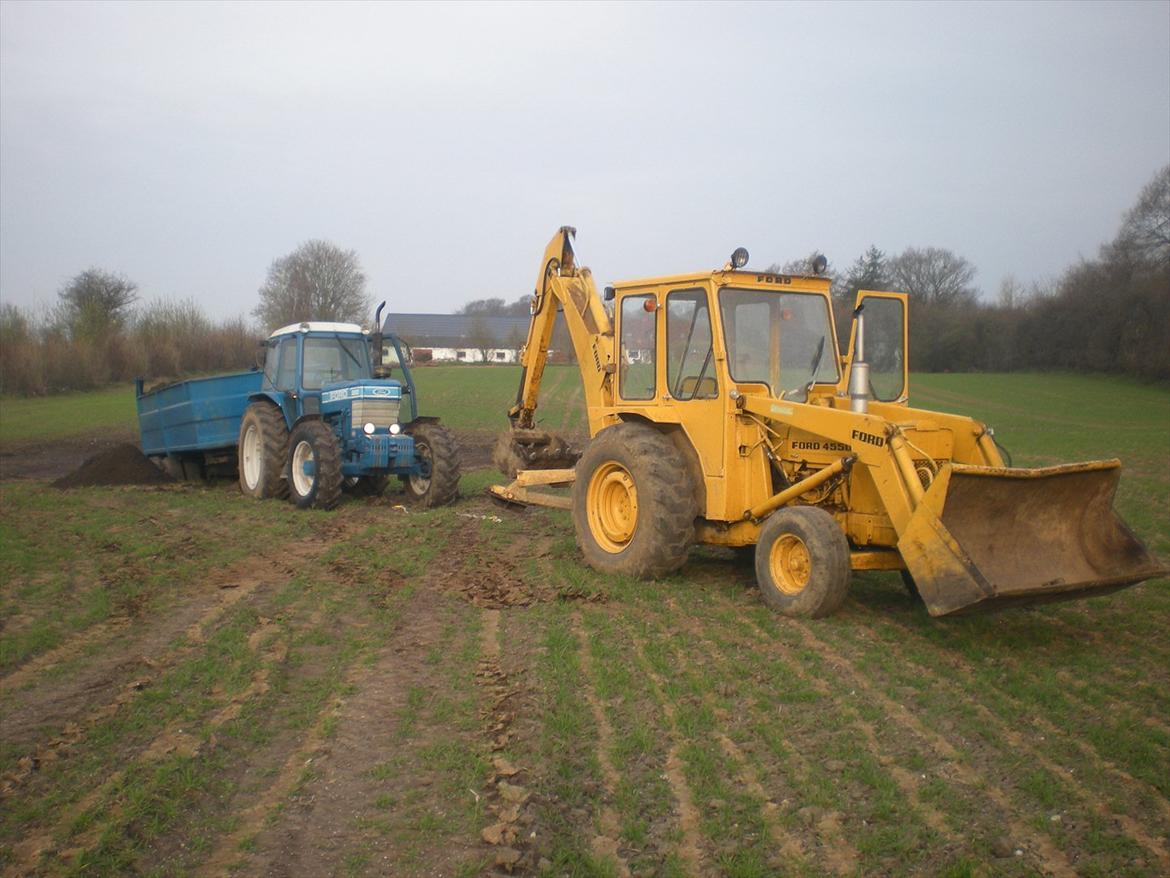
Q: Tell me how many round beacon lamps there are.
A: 2